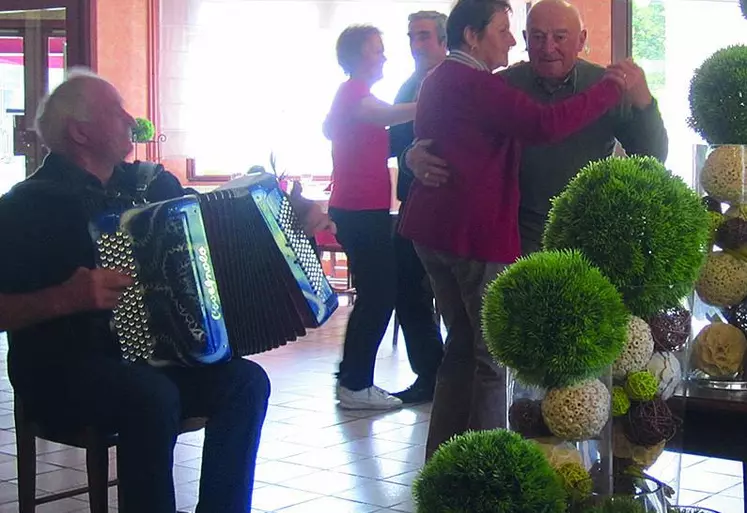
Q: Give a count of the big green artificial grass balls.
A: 4